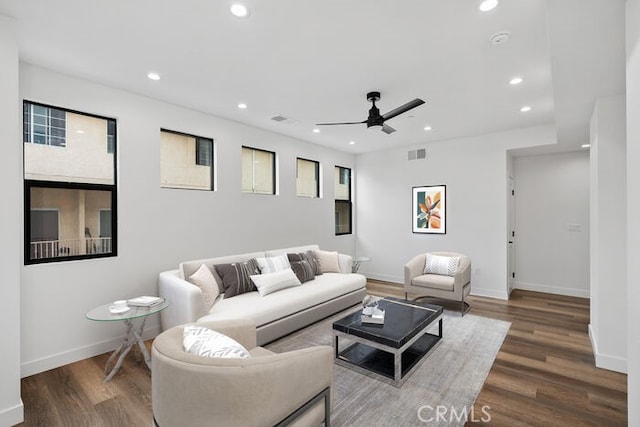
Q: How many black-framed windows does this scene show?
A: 5